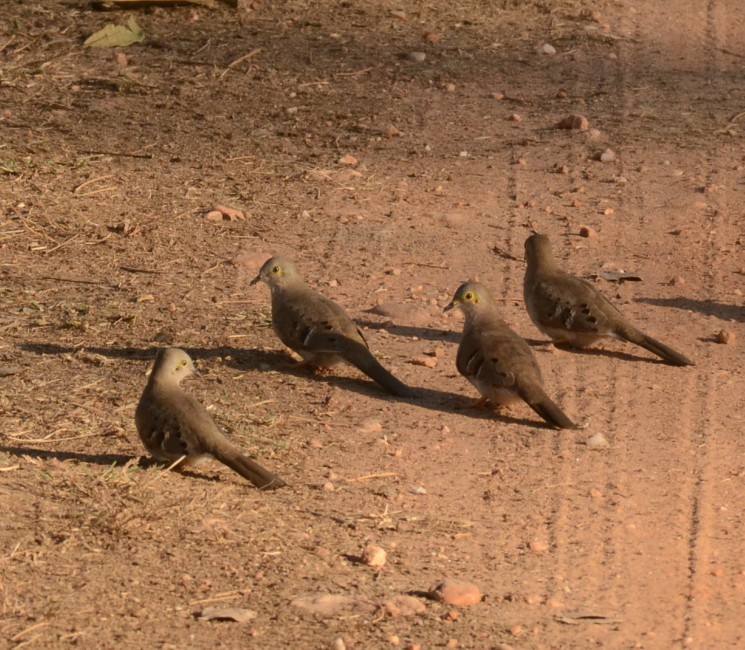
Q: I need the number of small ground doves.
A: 4